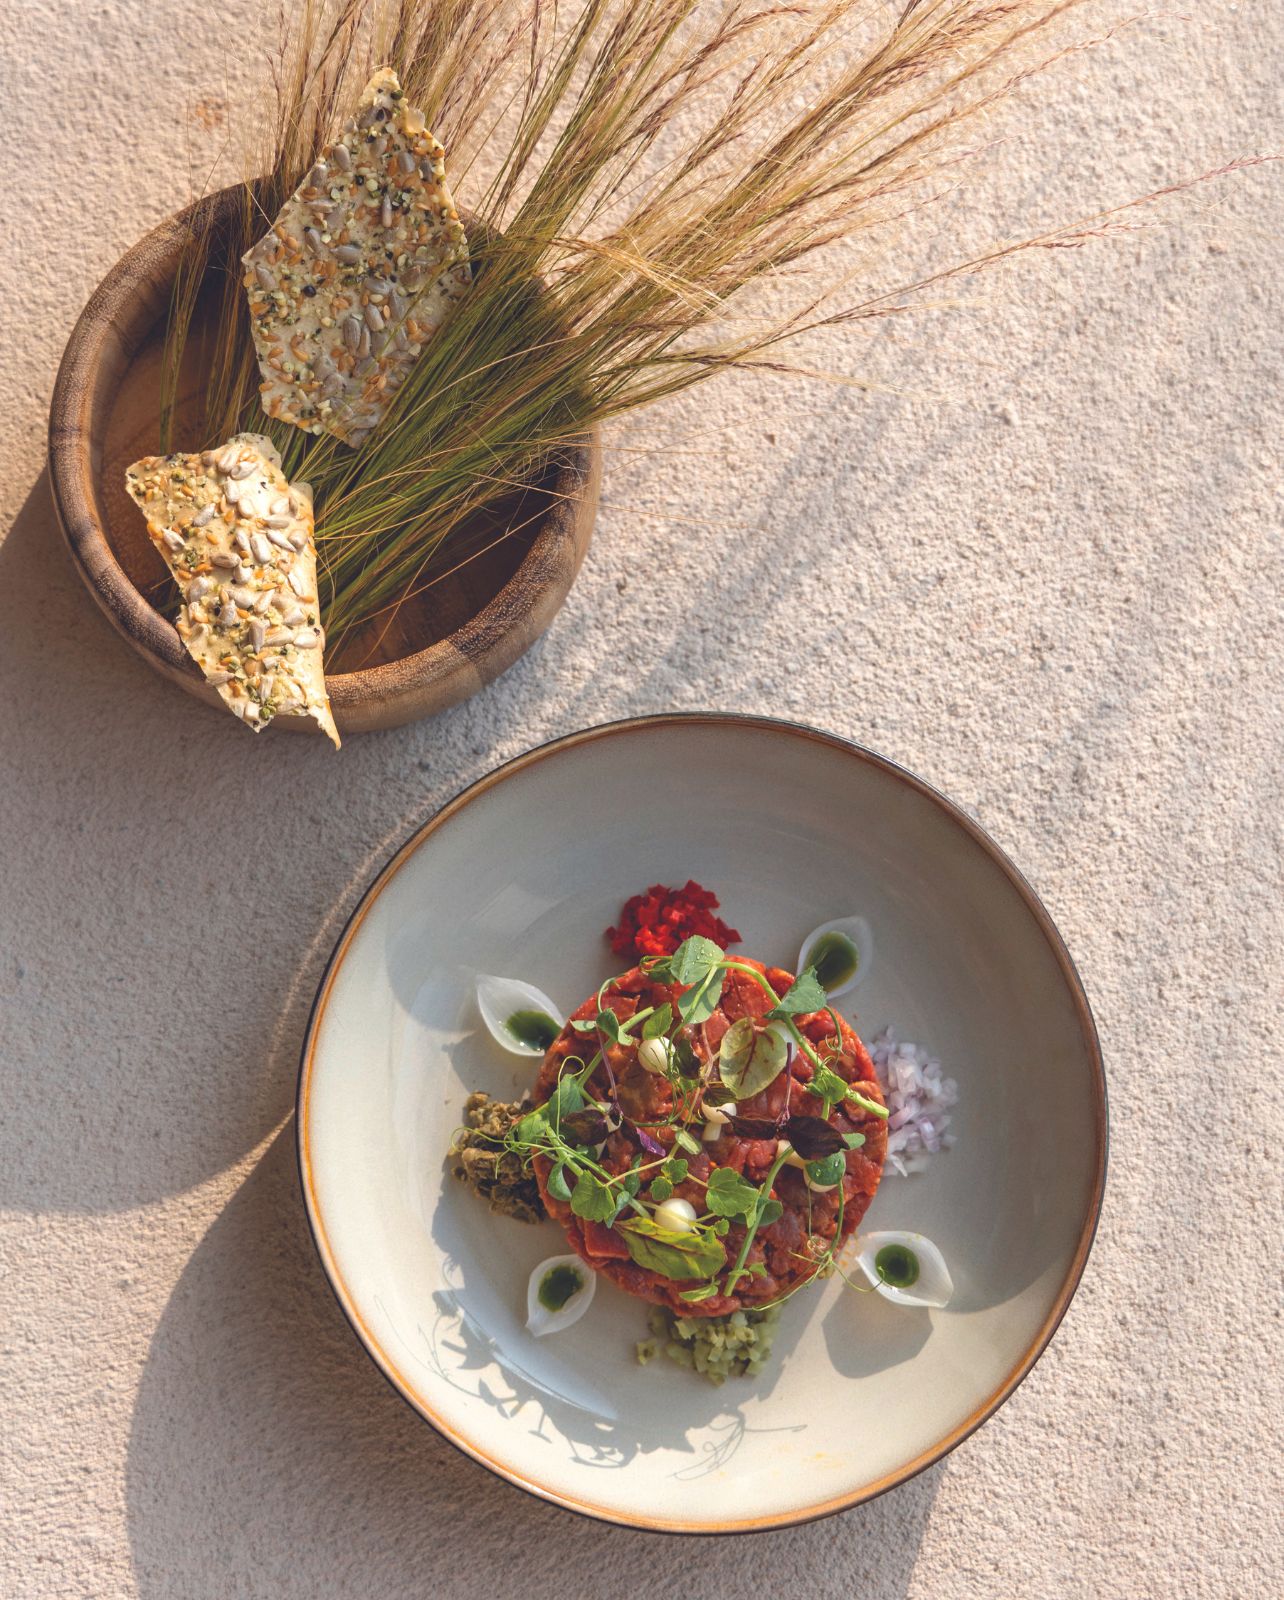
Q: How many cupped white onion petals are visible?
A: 4